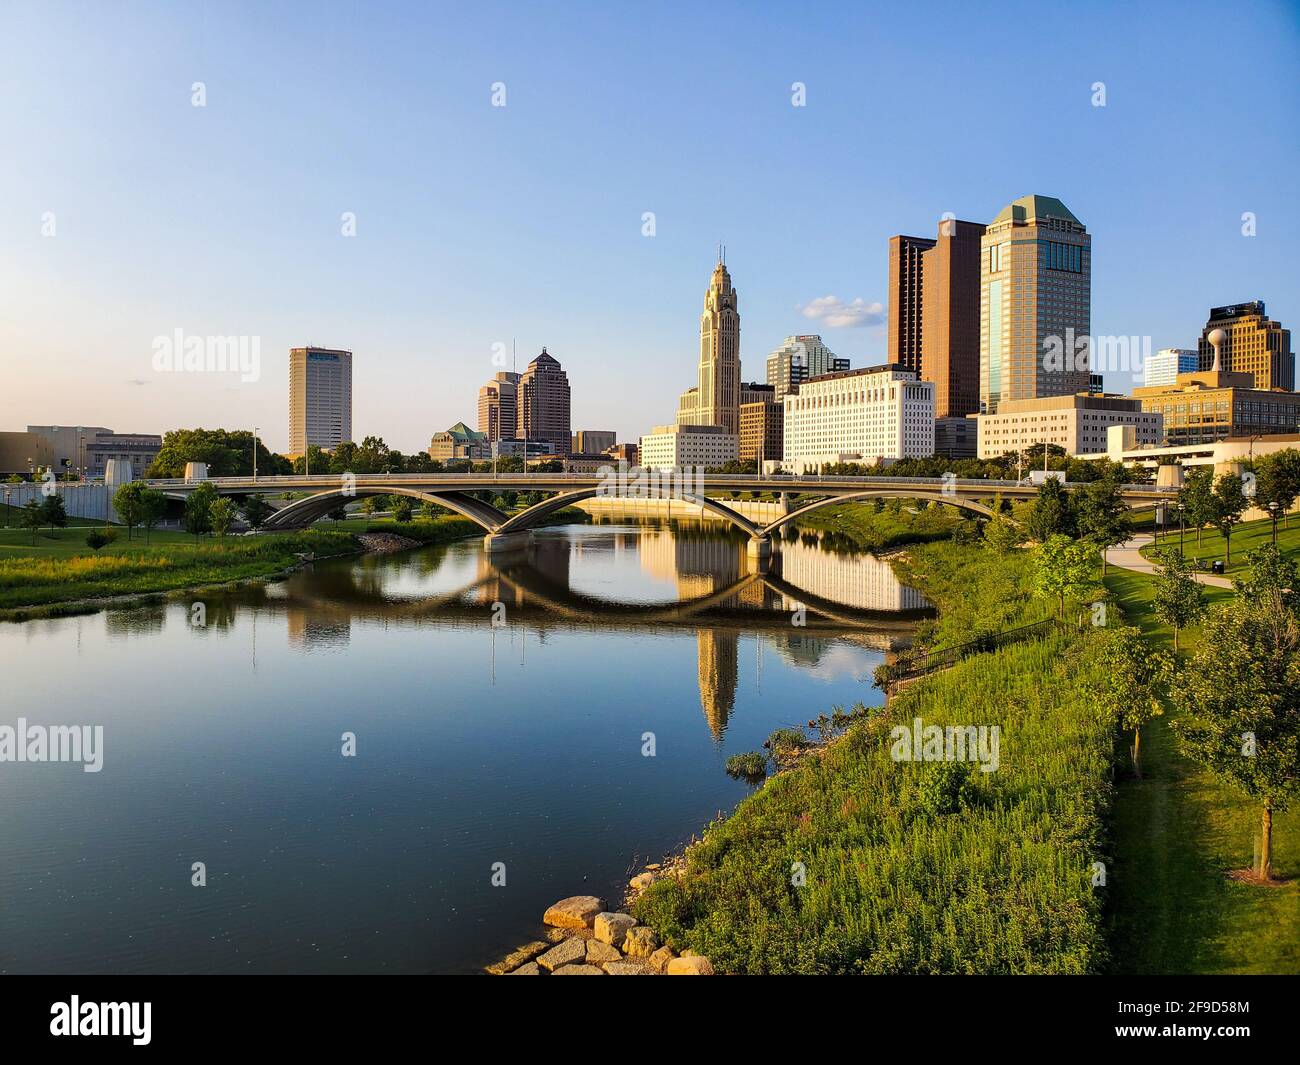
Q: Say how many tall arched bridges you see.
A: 1